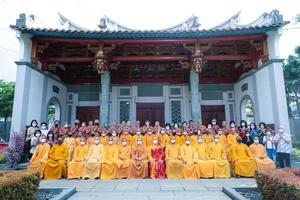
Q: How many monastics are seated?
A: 14